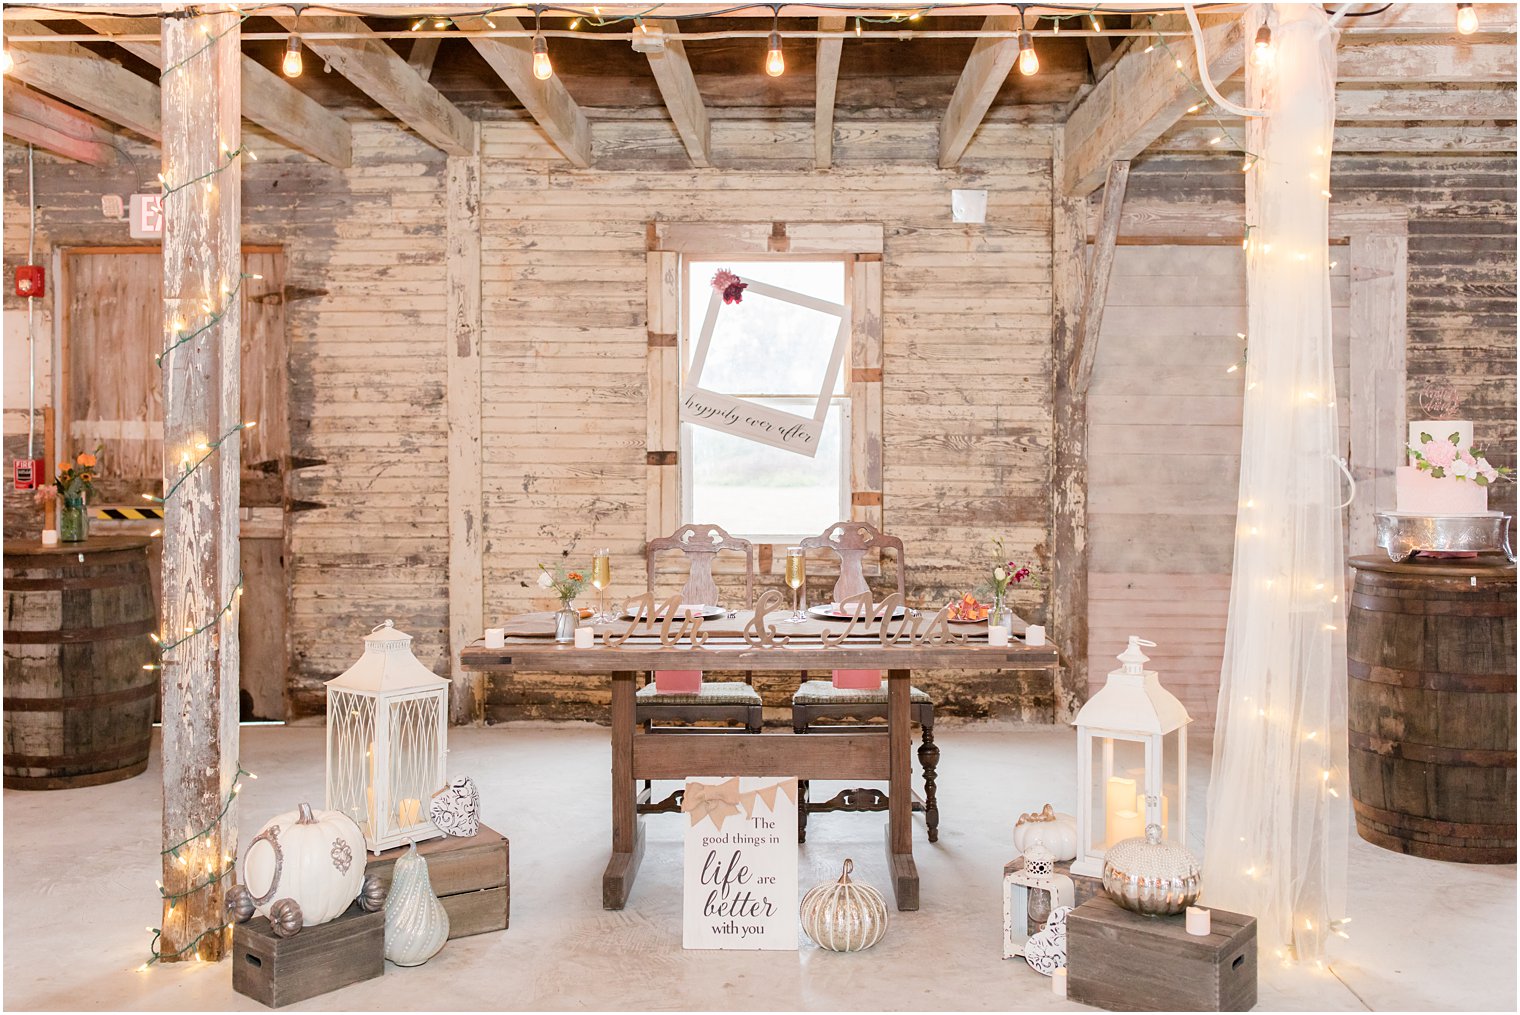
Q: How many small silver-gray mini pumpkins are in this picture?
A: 3